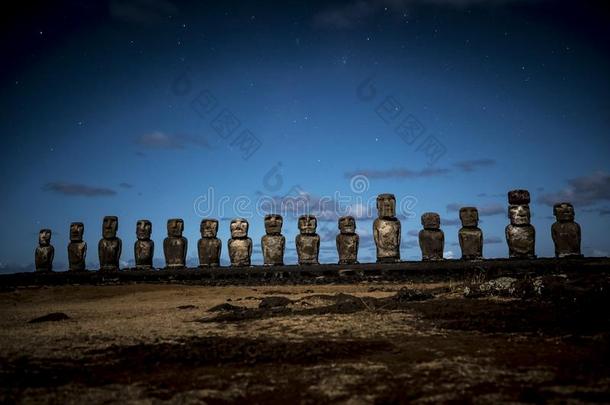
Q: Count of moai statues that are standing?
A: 15